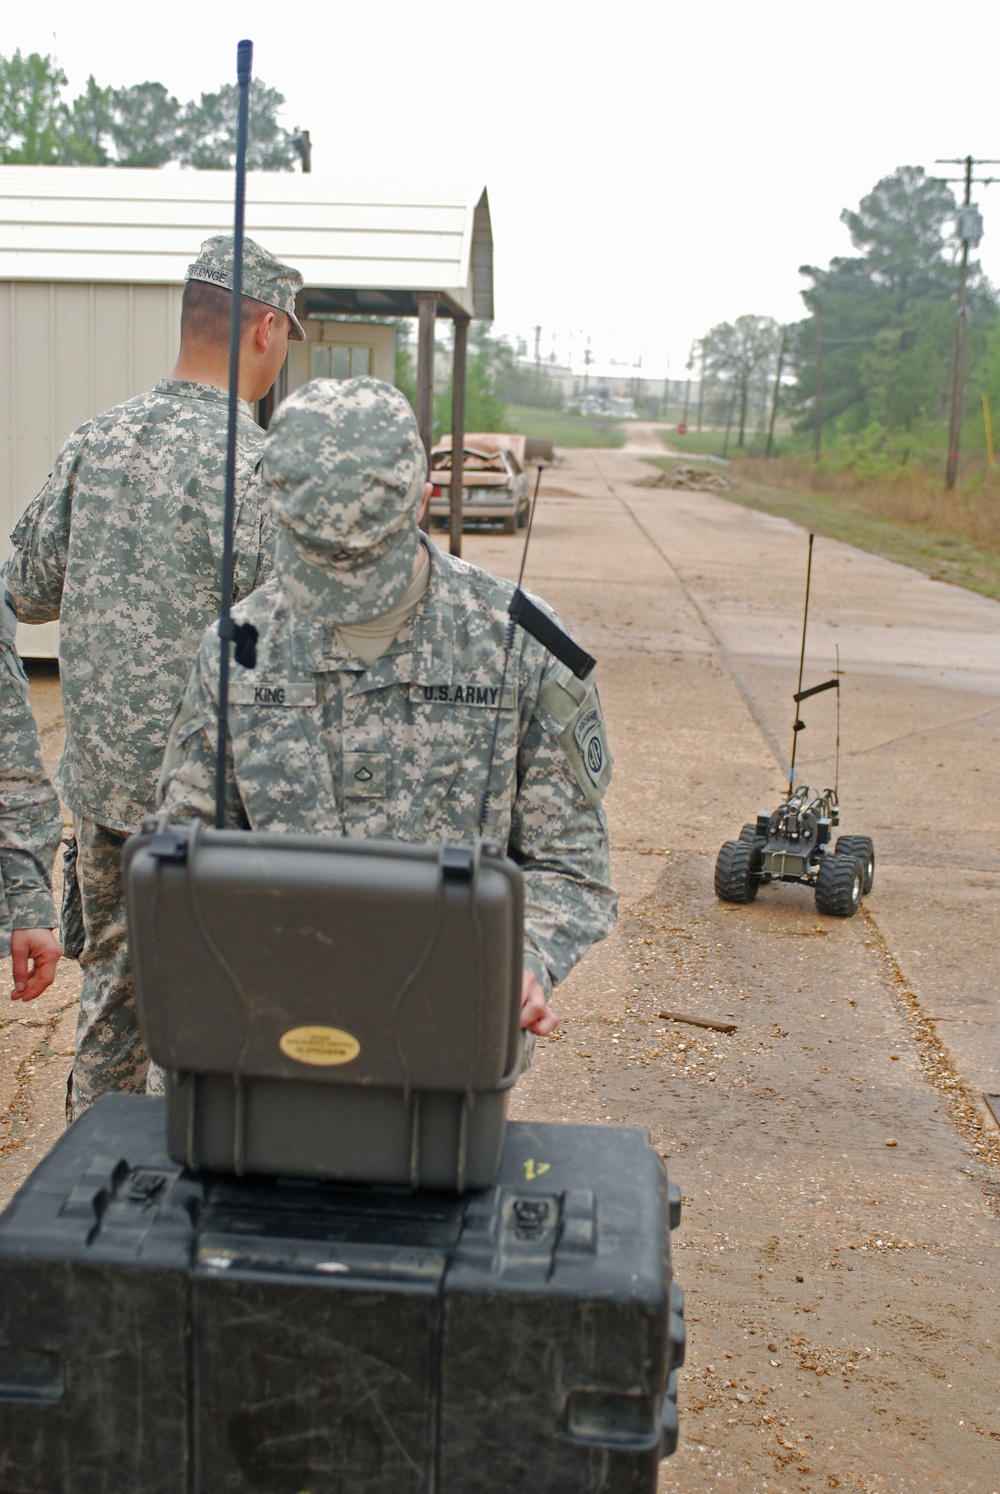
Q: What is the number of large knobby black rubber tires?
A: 4